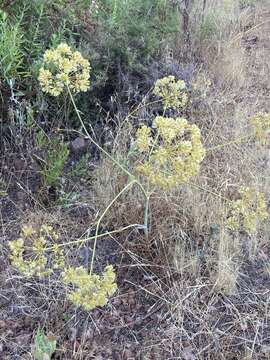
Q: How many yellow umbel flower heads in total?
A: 7